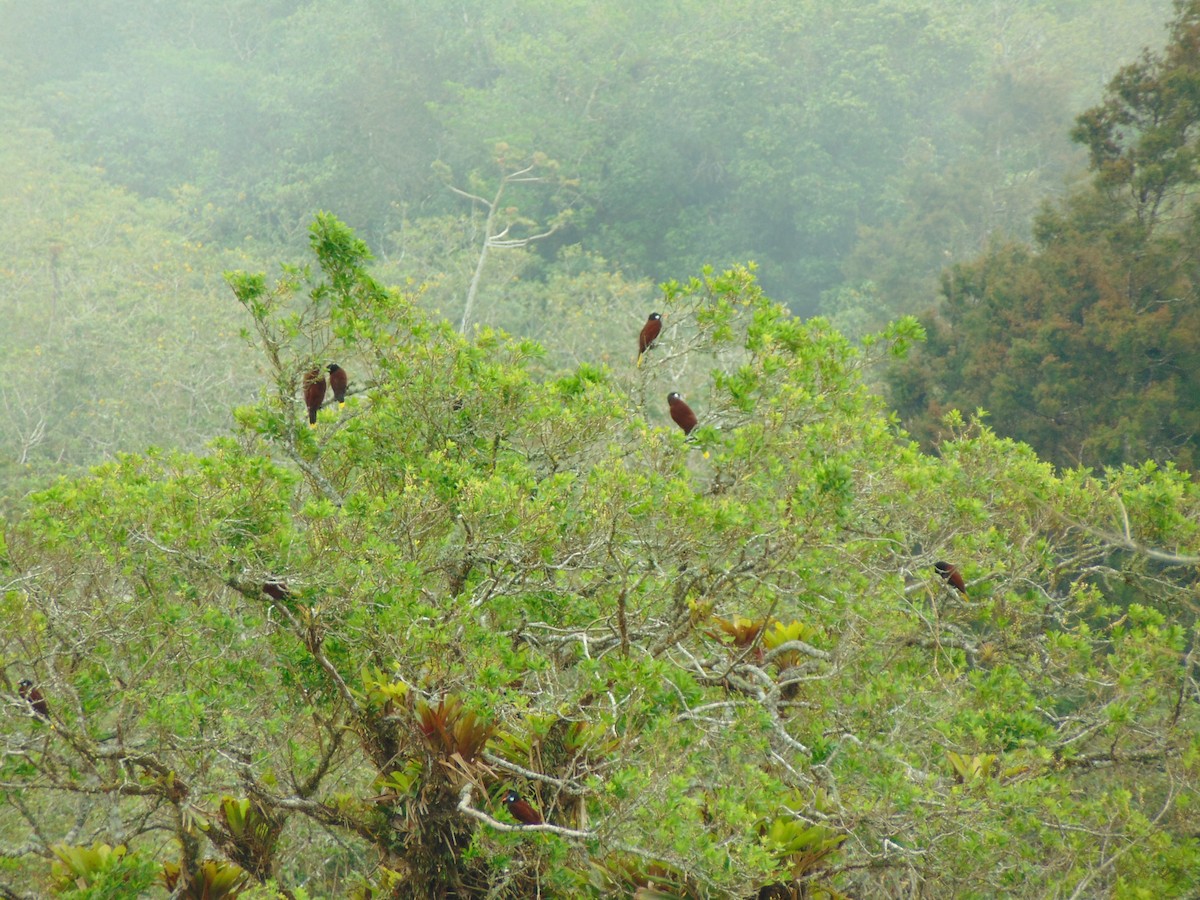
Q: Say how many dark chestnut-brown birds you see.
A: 8